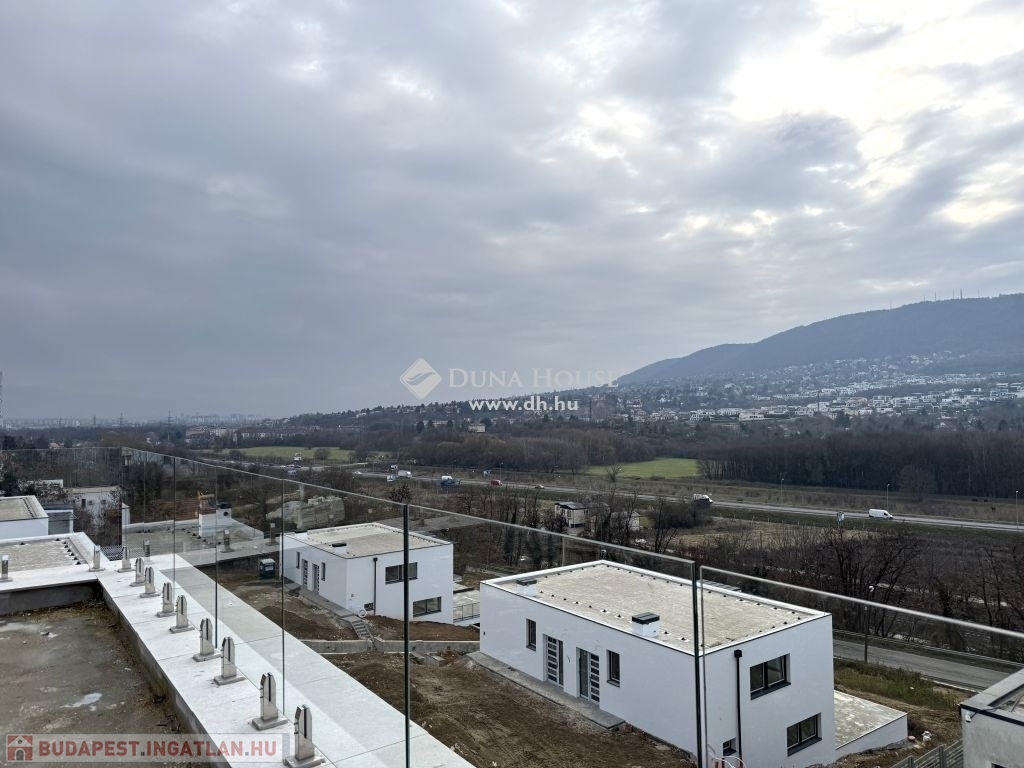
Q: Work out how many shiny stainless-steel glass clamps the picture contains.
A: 11